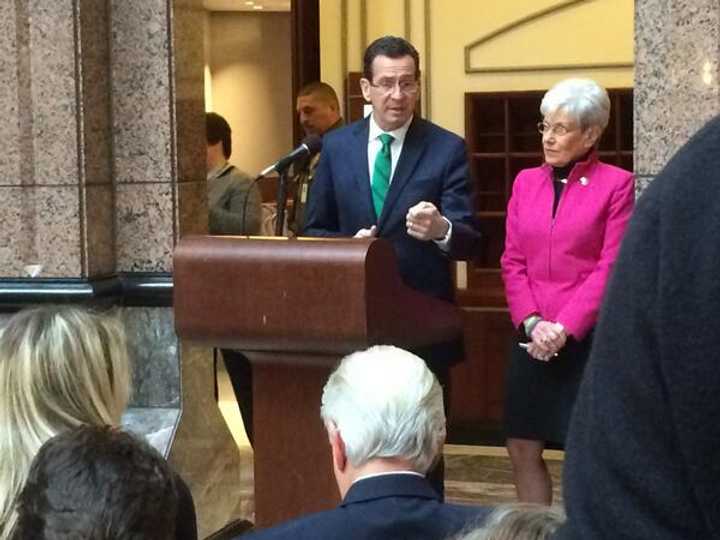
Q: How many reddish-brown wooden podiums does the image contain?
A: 1